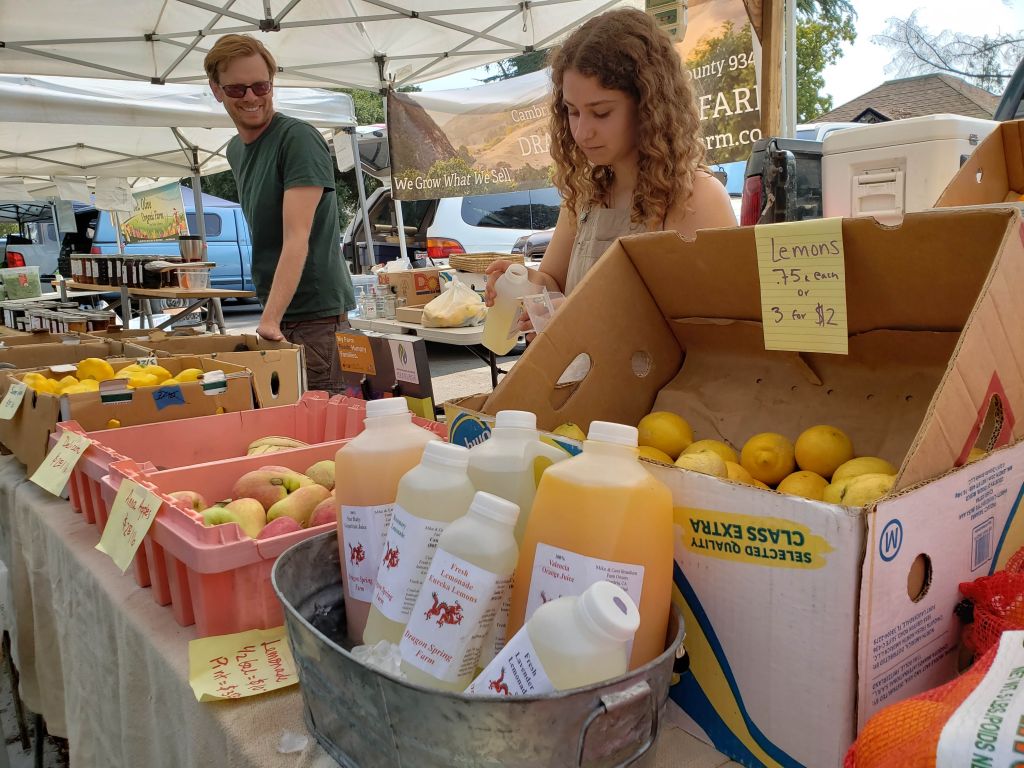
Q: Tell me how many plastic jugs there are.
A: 7